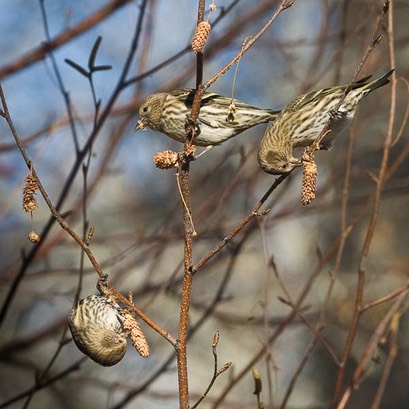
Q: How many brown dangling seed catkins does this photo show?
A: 5